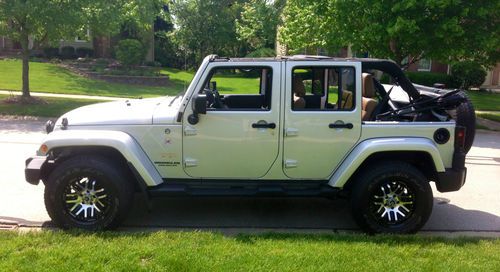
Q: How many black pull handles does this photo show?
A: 2